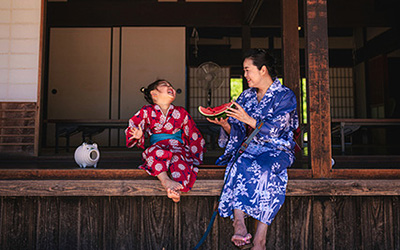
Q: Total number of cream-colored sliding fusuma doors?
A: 2